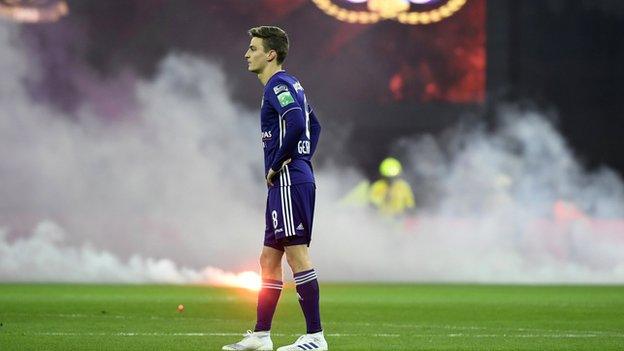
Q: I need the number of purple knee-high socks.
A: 2